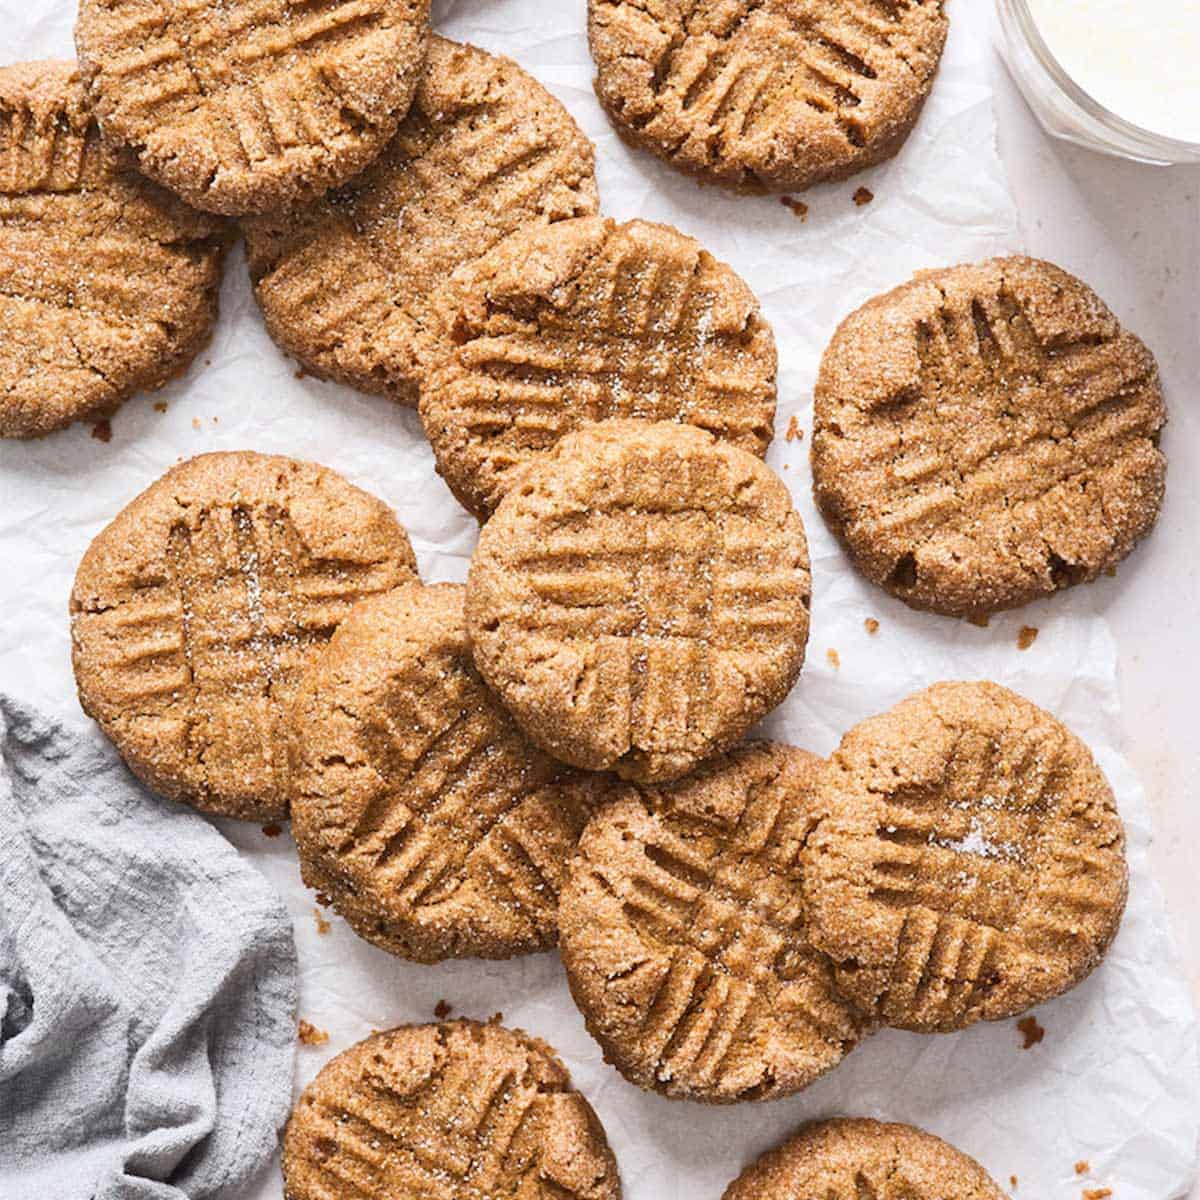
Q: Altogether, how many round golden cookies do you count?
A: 13